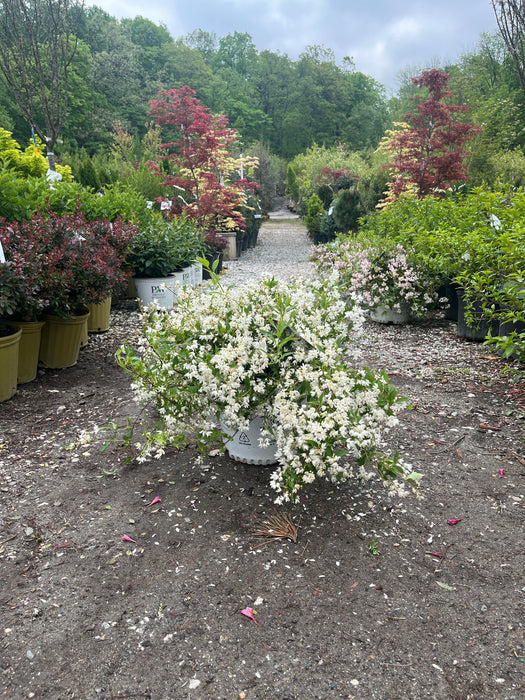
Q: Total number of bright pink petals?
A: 6